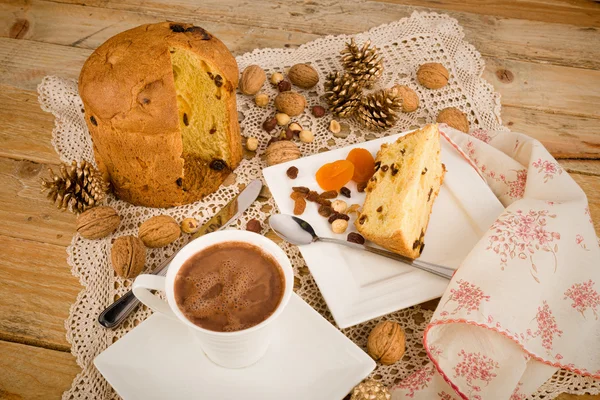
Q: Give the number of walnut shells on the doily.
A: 11